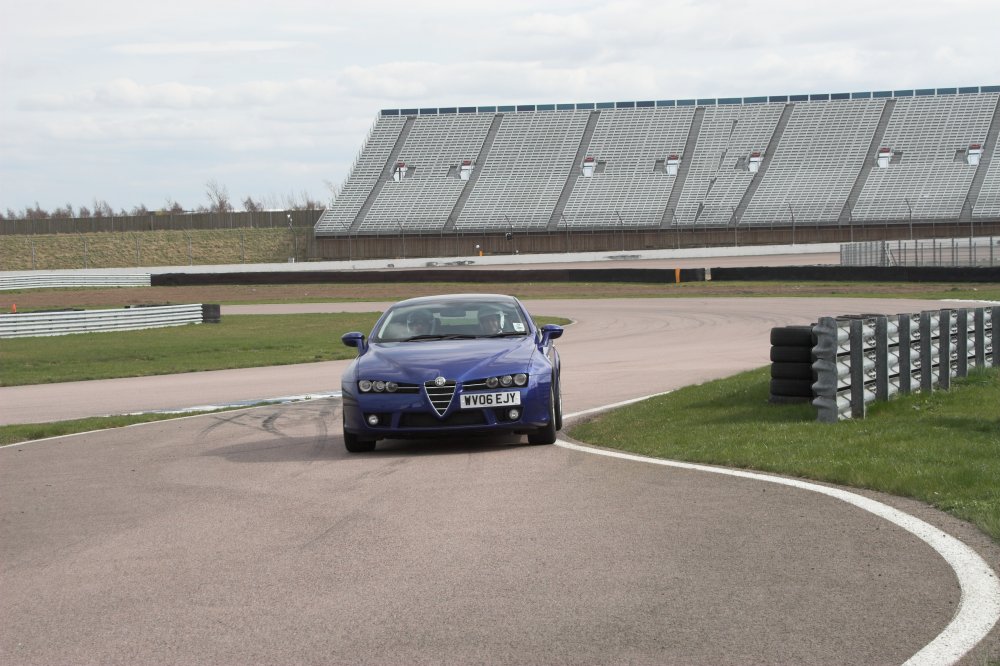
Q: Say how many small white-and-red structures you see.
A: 7